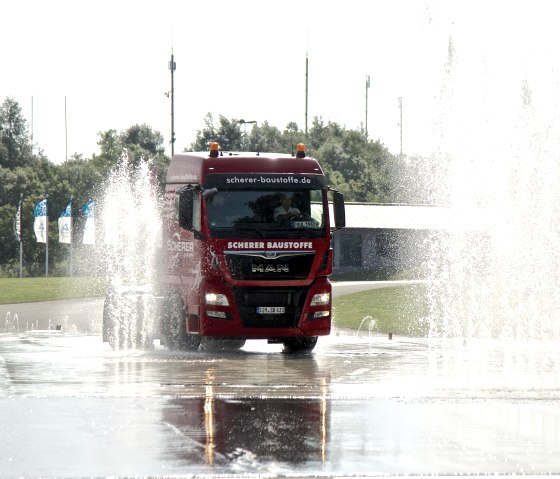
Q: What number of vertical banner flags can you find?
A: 4